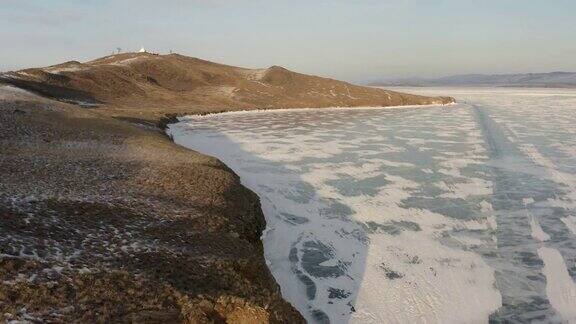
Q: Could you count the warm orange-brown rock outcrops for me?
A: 1